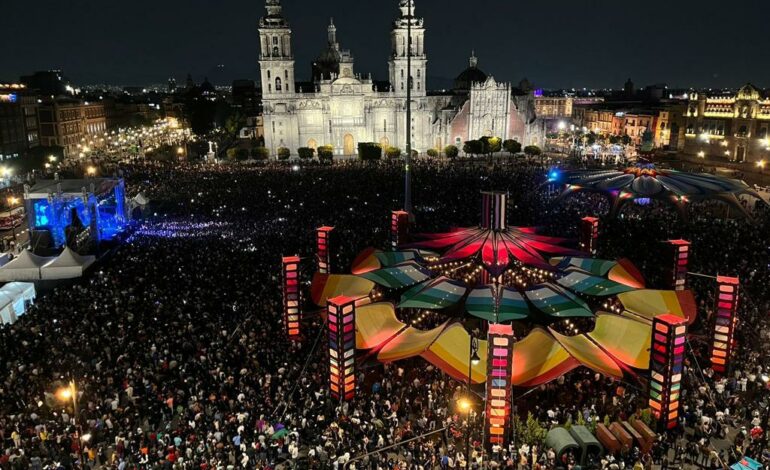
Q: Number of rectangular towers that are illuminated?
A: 9